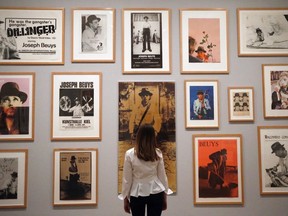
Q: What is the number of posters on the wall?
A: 15